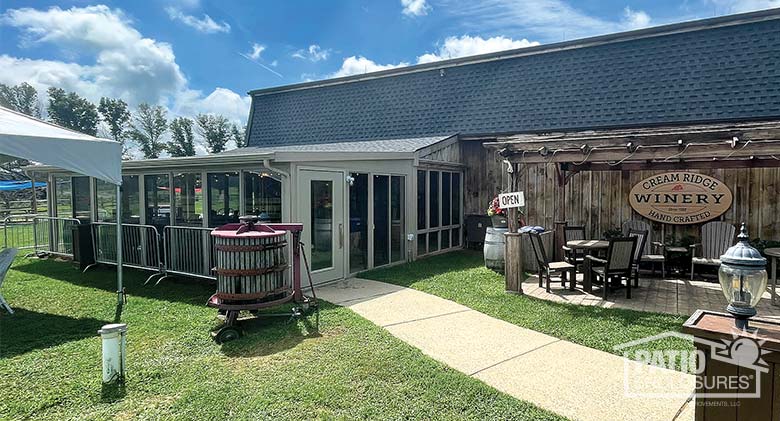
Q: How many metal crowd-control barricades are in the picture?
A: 4